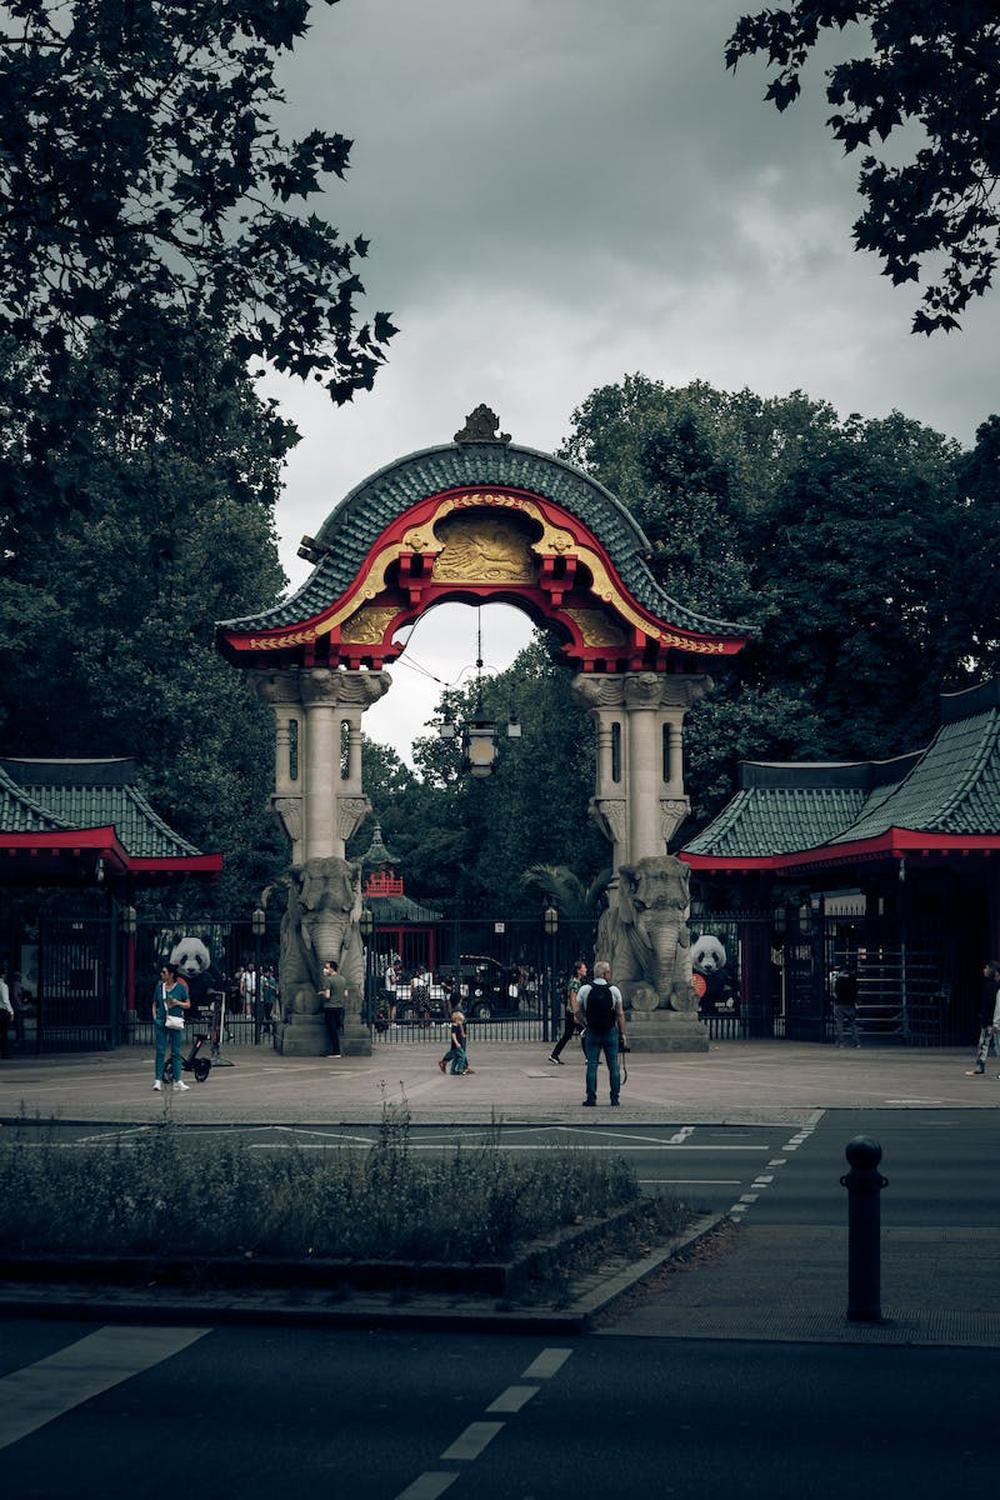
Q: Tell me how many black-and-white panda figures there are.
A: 2